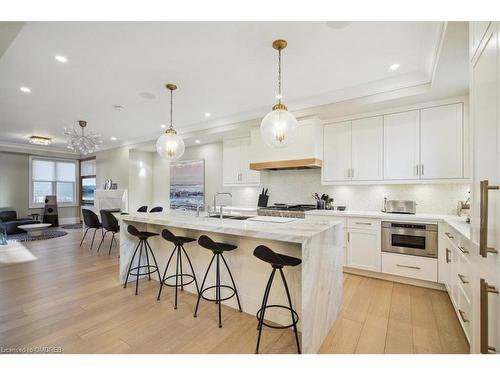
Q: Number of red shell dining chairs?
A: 0